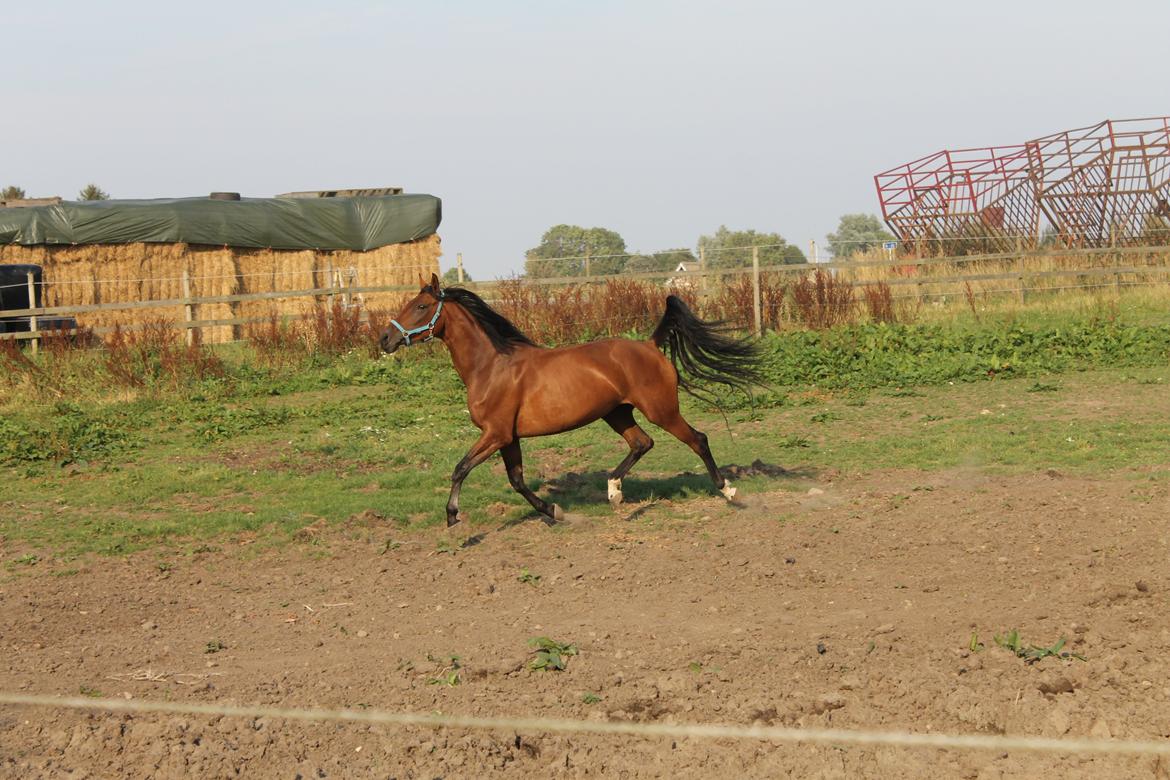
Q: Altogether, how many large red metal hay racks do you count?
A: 2